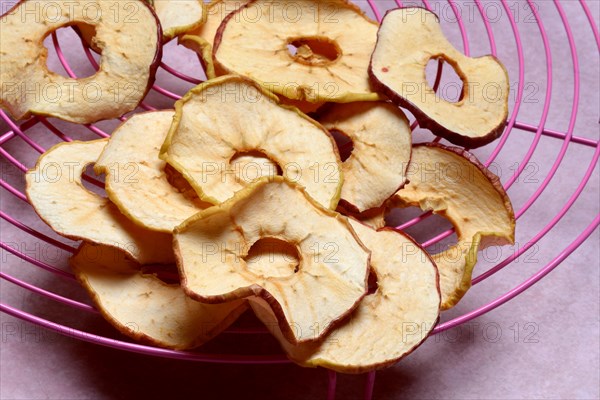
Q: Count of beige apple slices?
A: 13